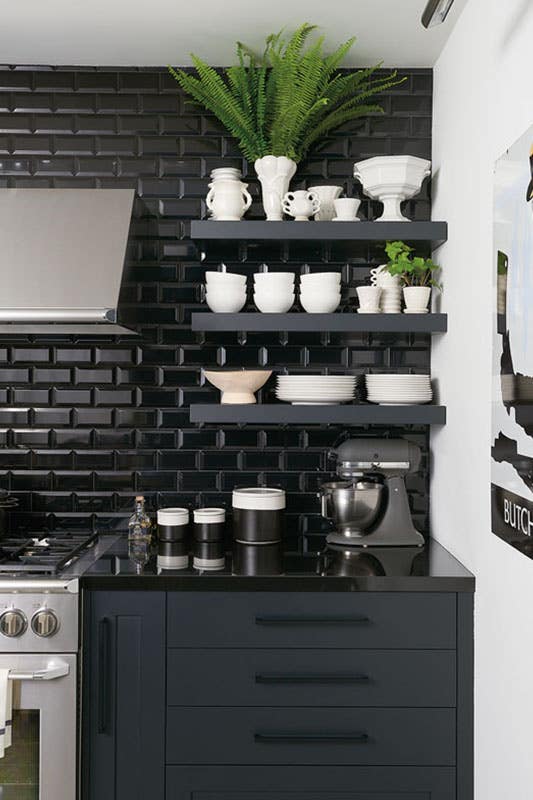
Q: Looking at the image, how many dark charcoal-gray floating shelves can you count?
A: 3